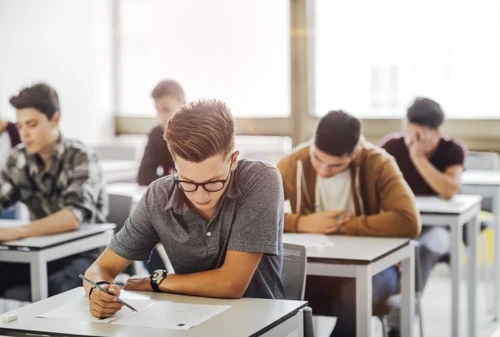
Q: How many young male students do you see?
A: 5